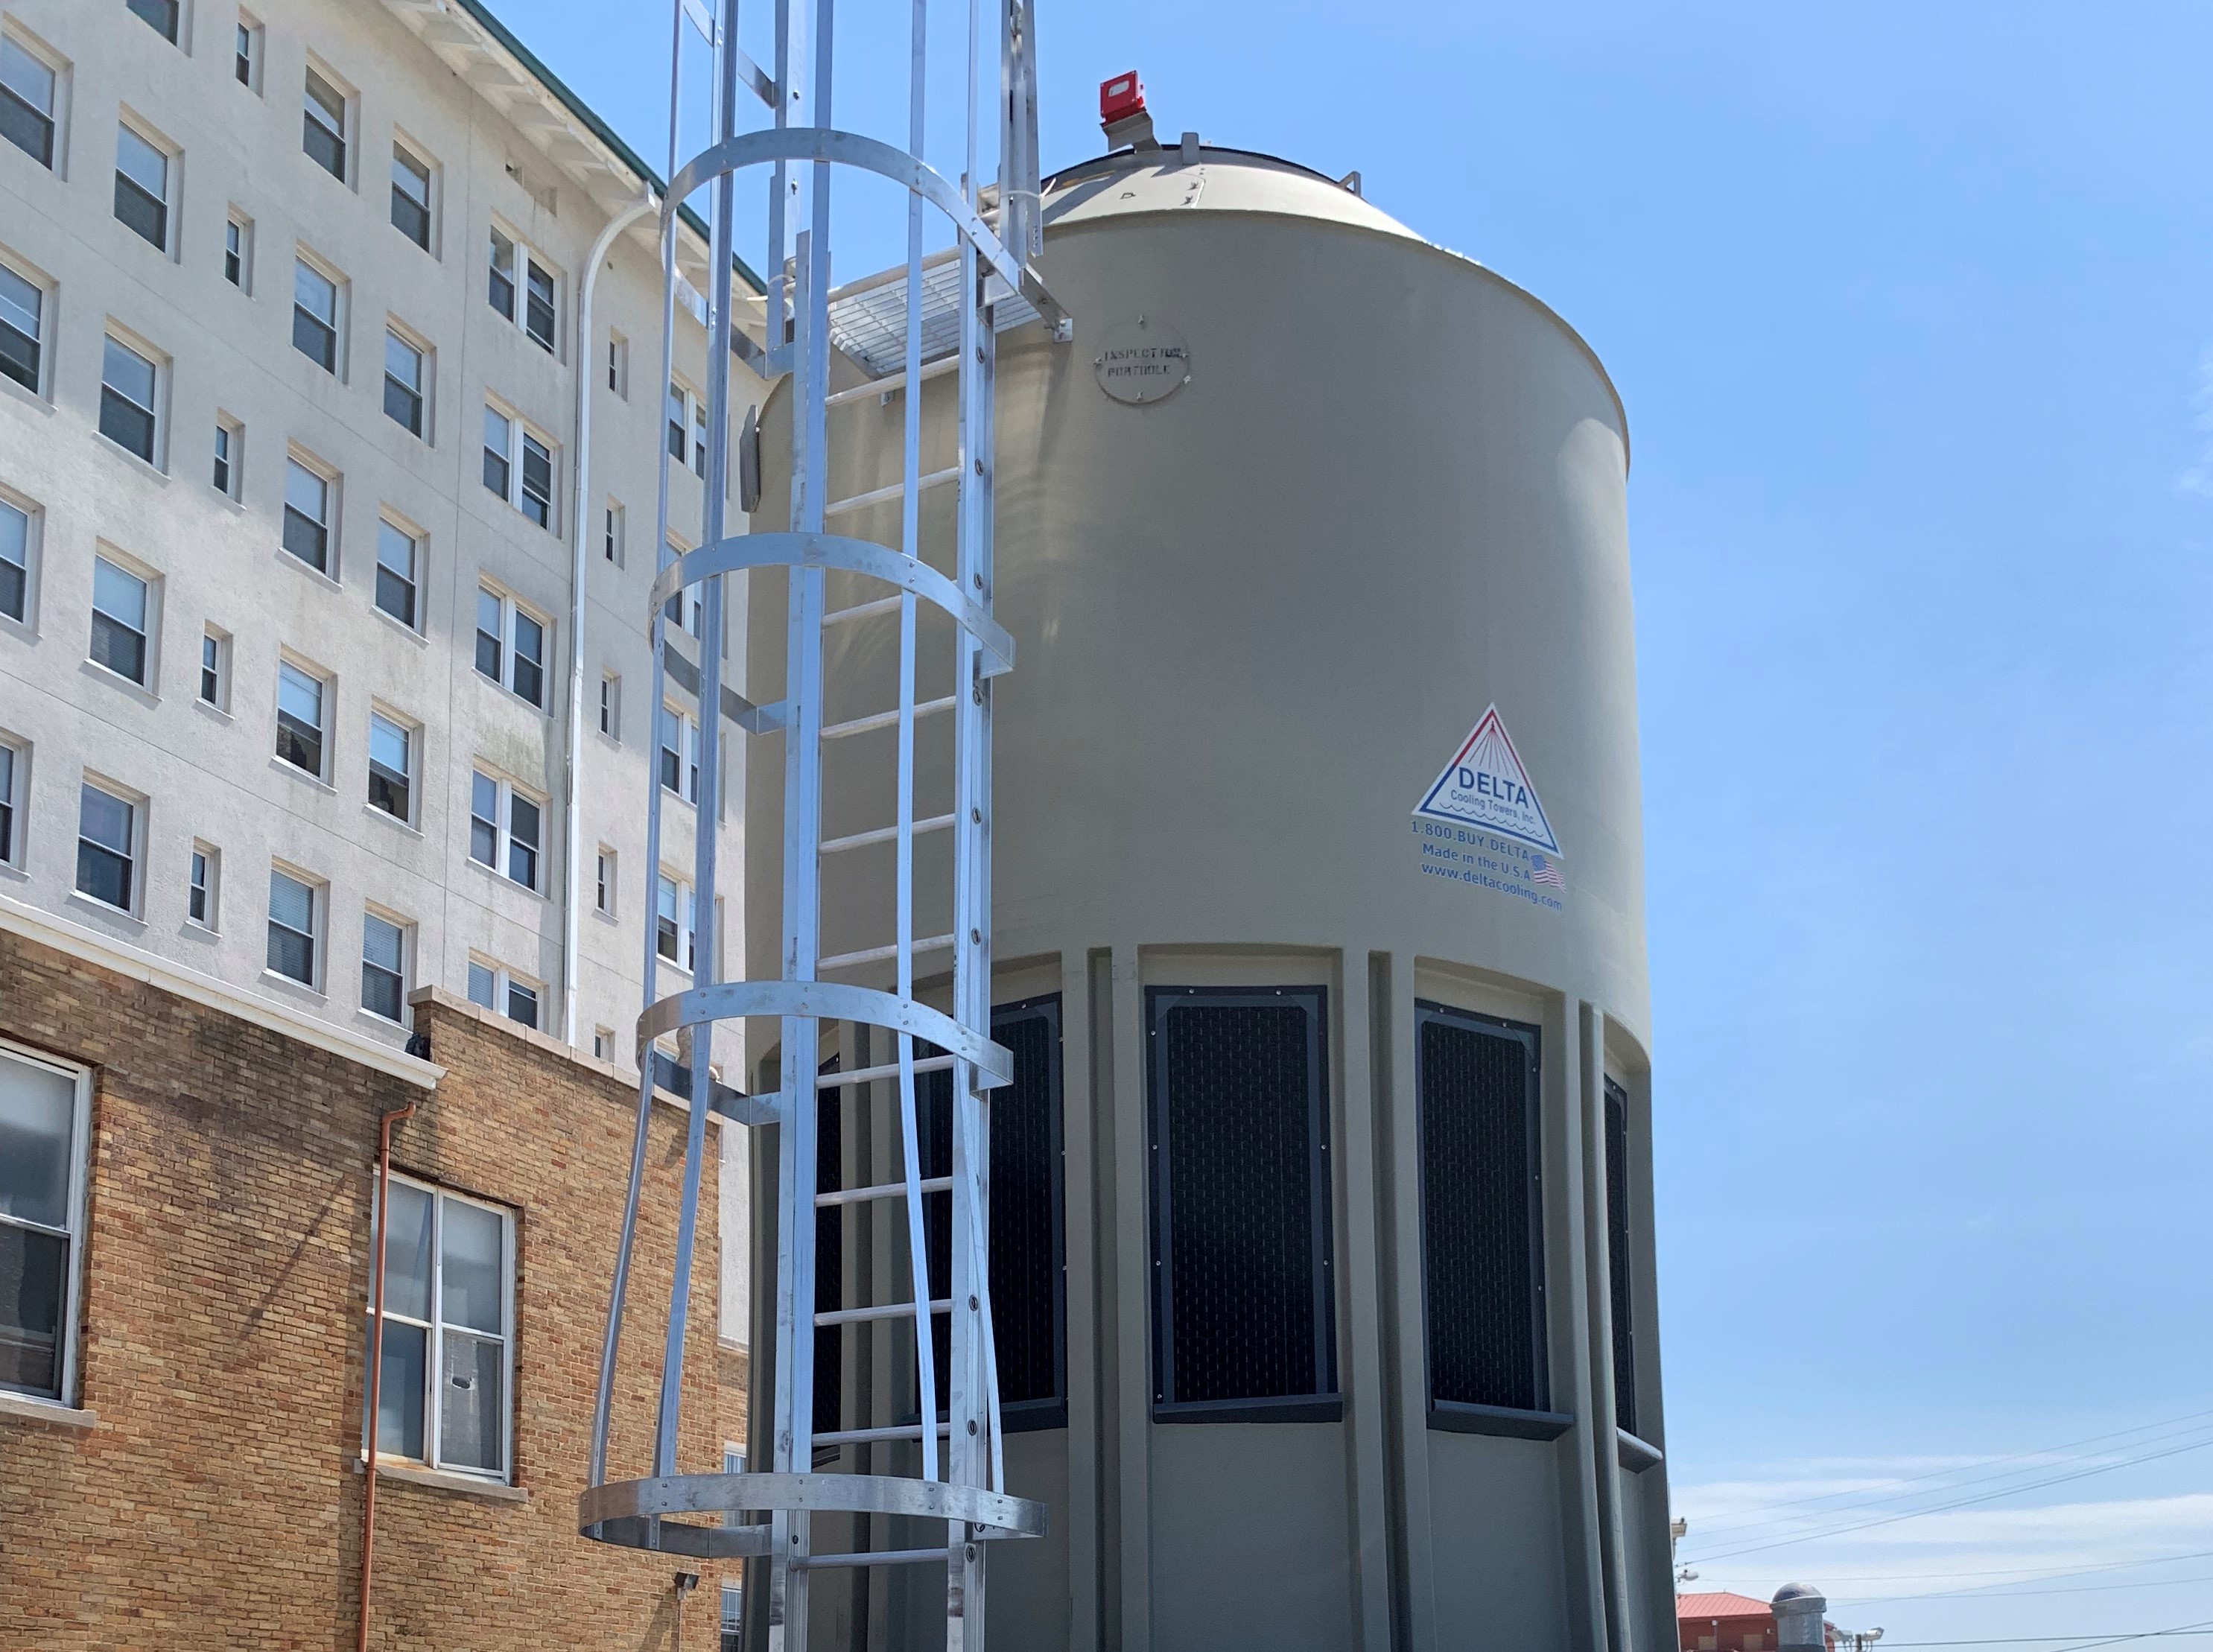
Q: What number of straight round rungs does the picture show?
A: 12